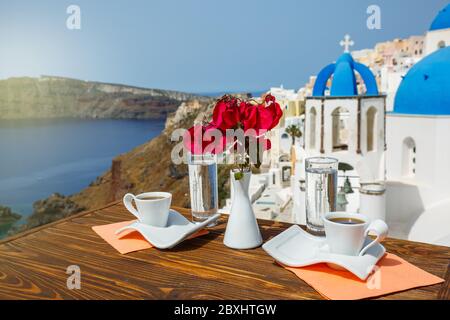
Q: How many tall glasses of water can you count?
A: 2